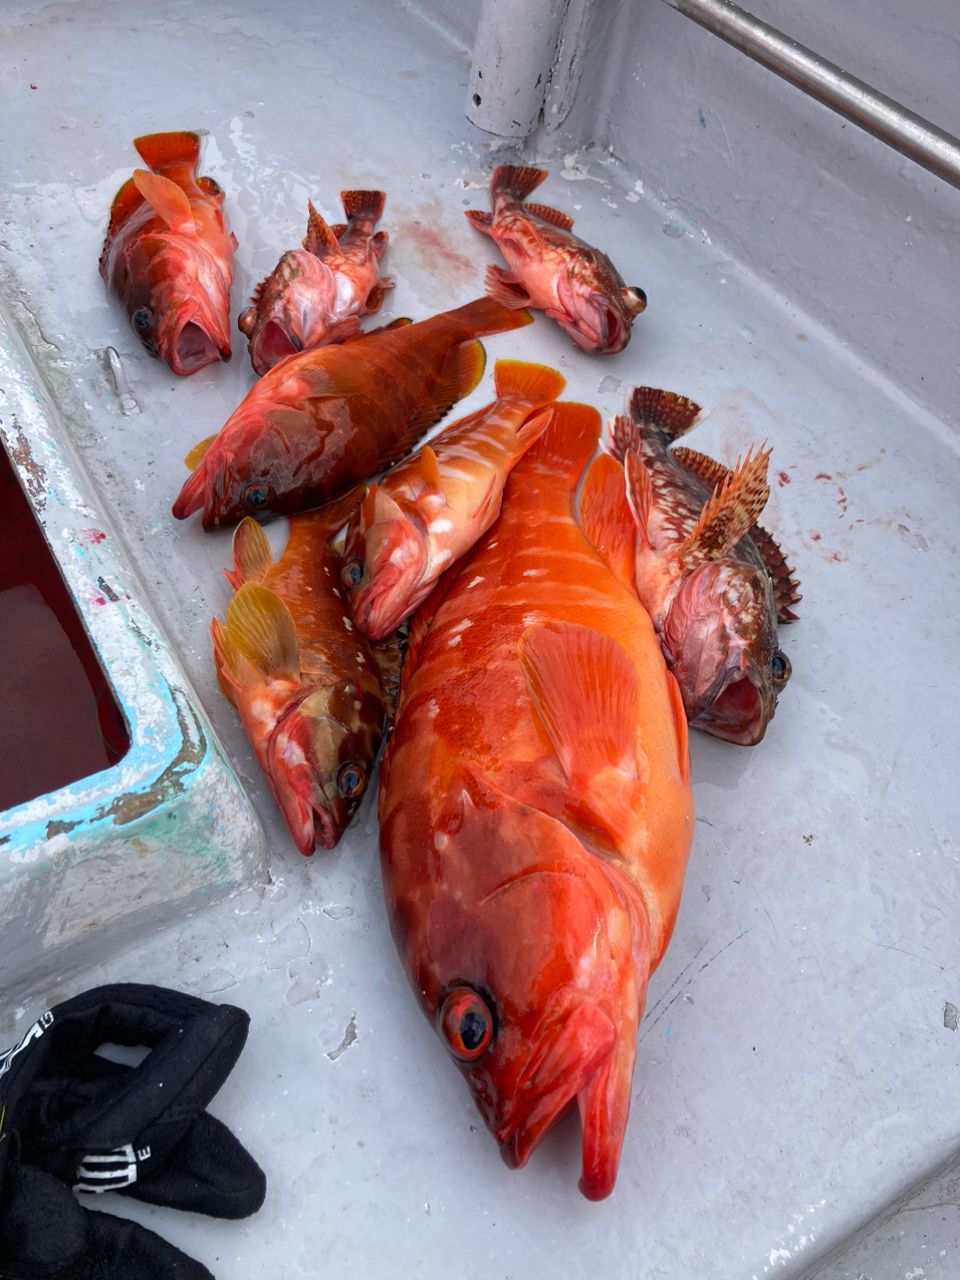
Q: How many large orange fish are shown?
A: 1